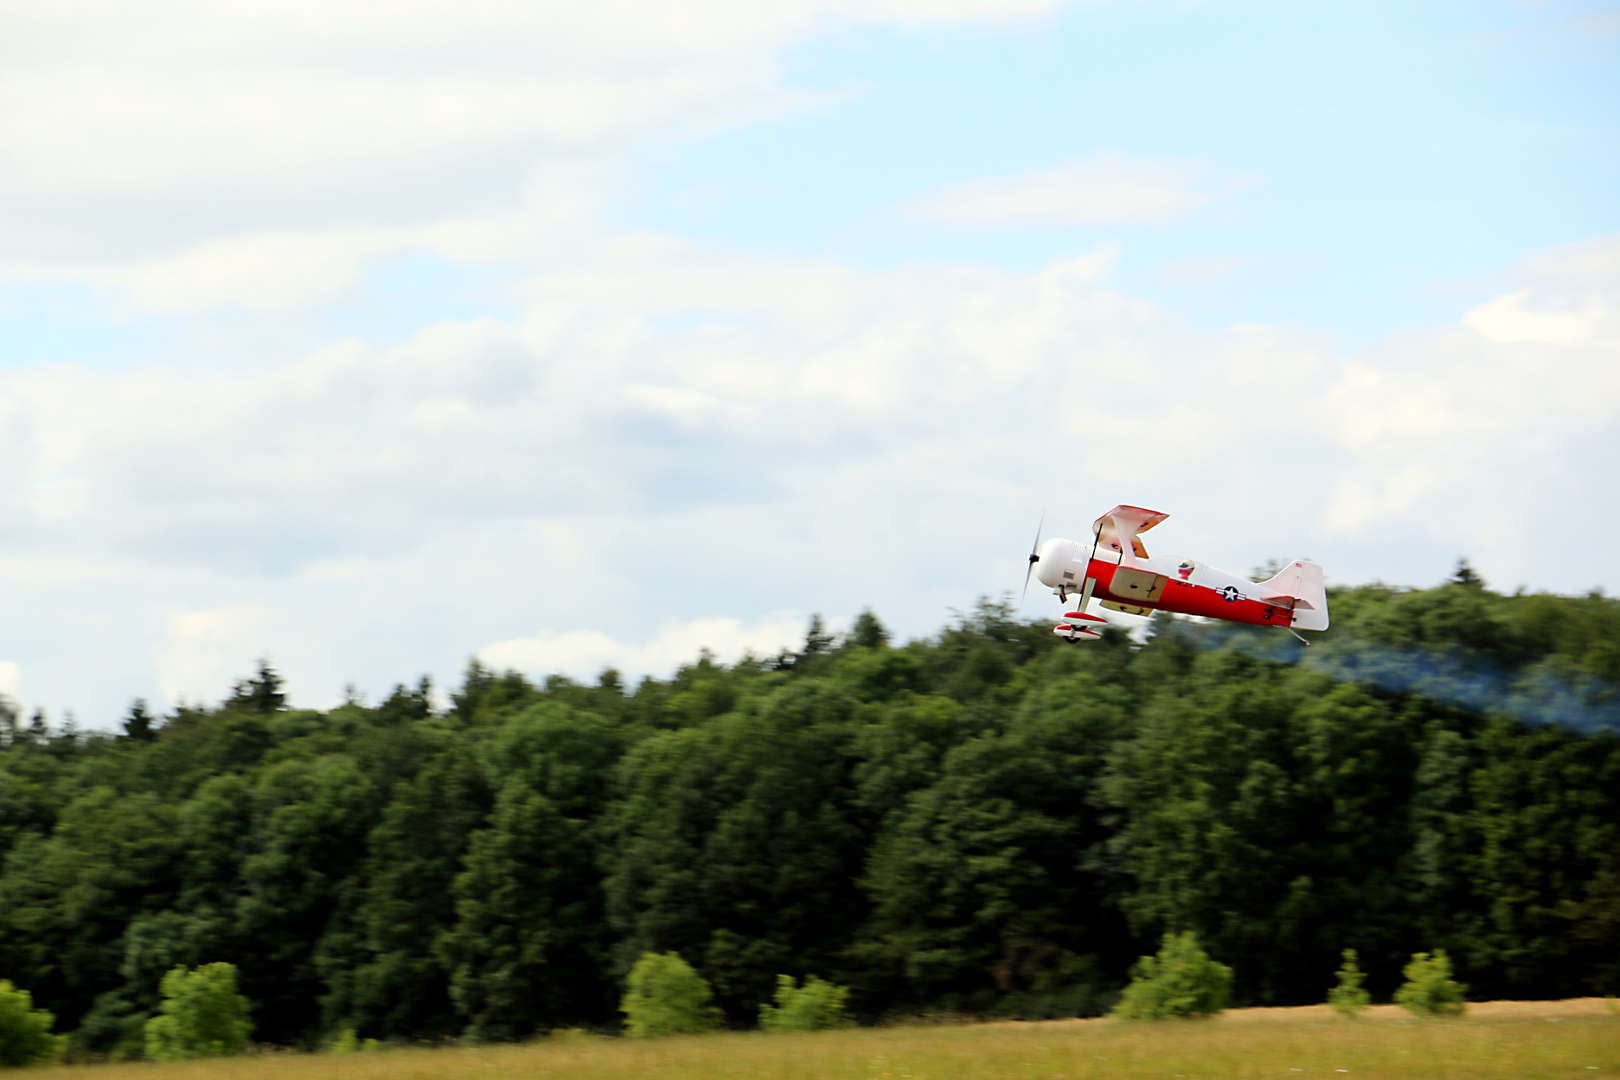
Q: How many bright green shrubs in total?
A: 7